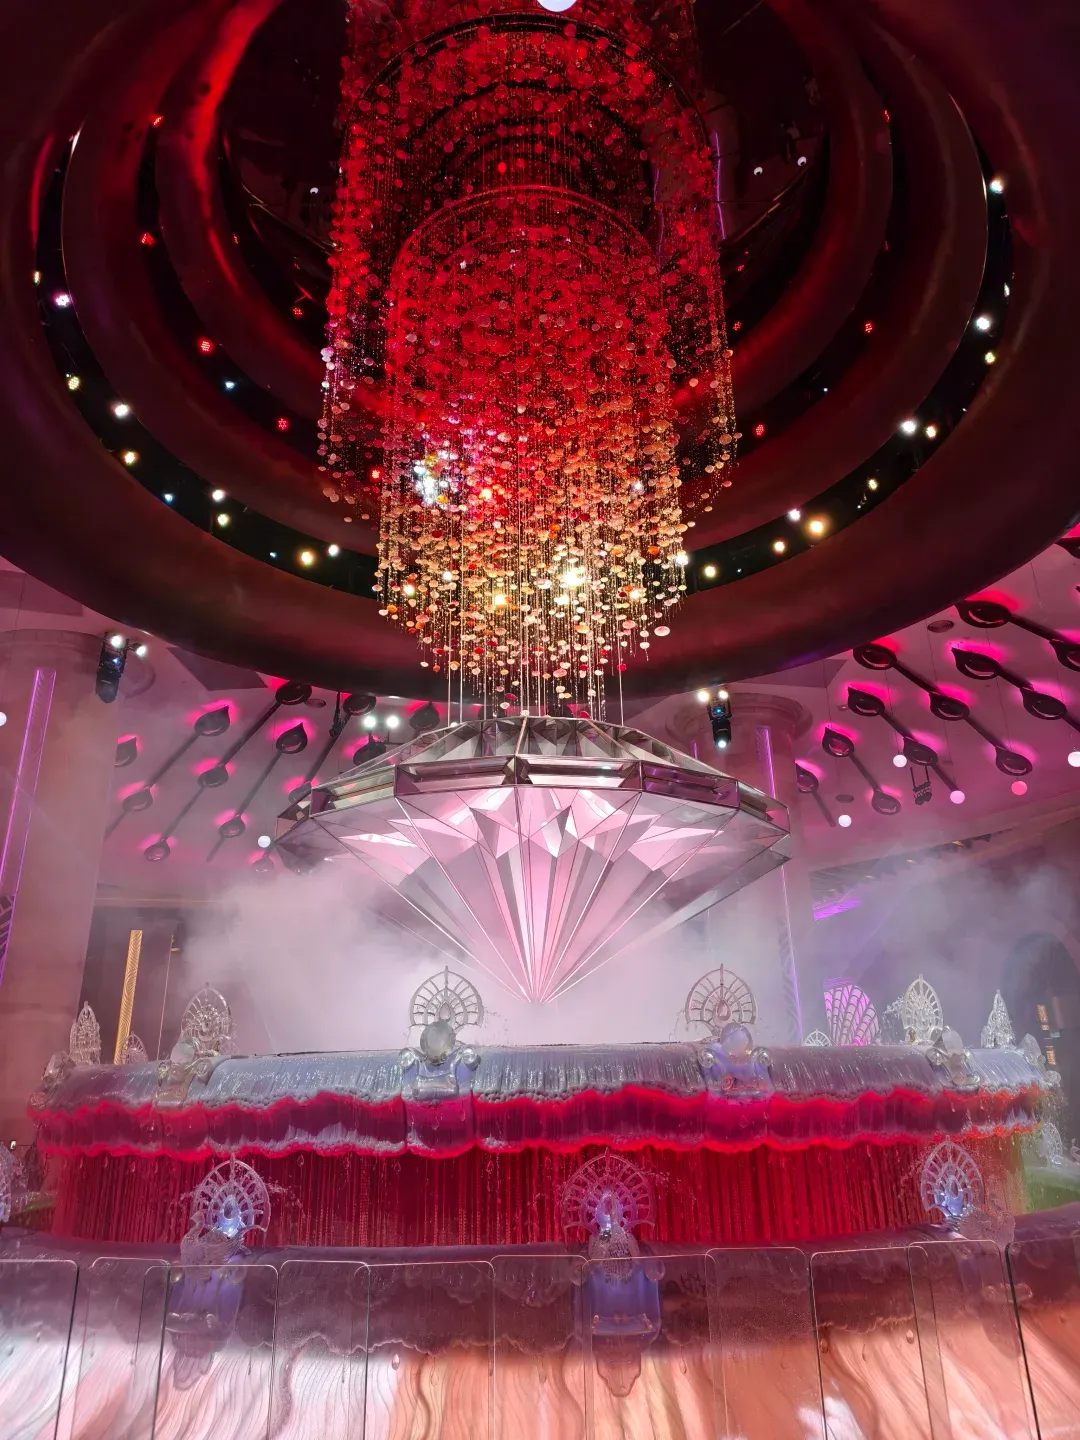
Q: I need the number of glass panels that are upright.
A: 11